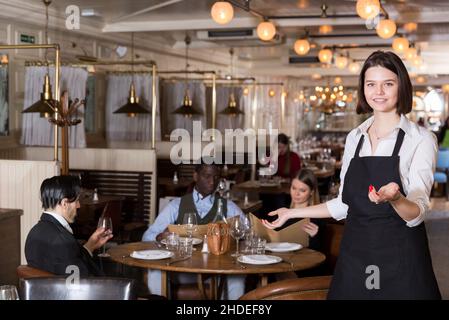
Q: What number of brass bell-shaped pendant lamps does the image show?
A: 4